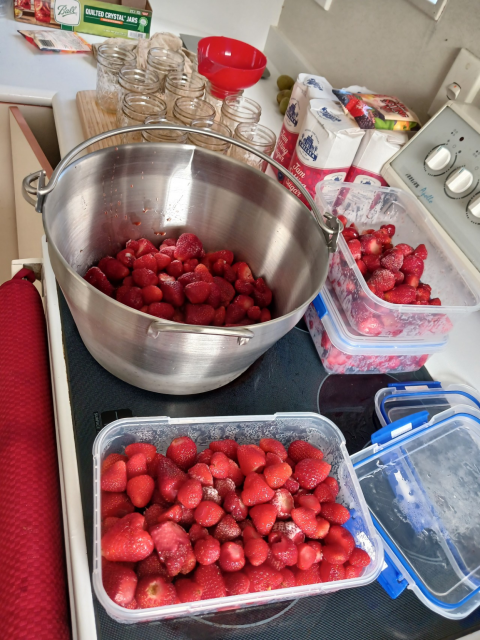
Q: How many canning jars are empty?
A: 11